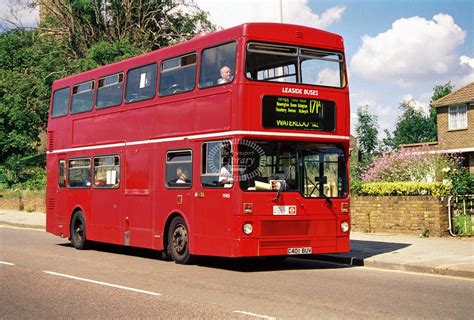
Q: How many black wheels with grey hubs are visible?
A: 2